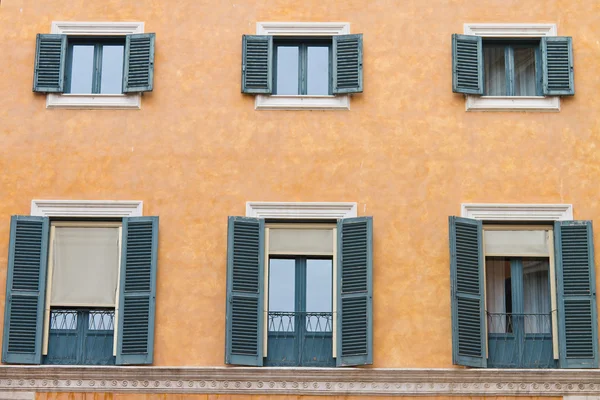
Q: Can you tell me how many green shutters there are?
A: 12